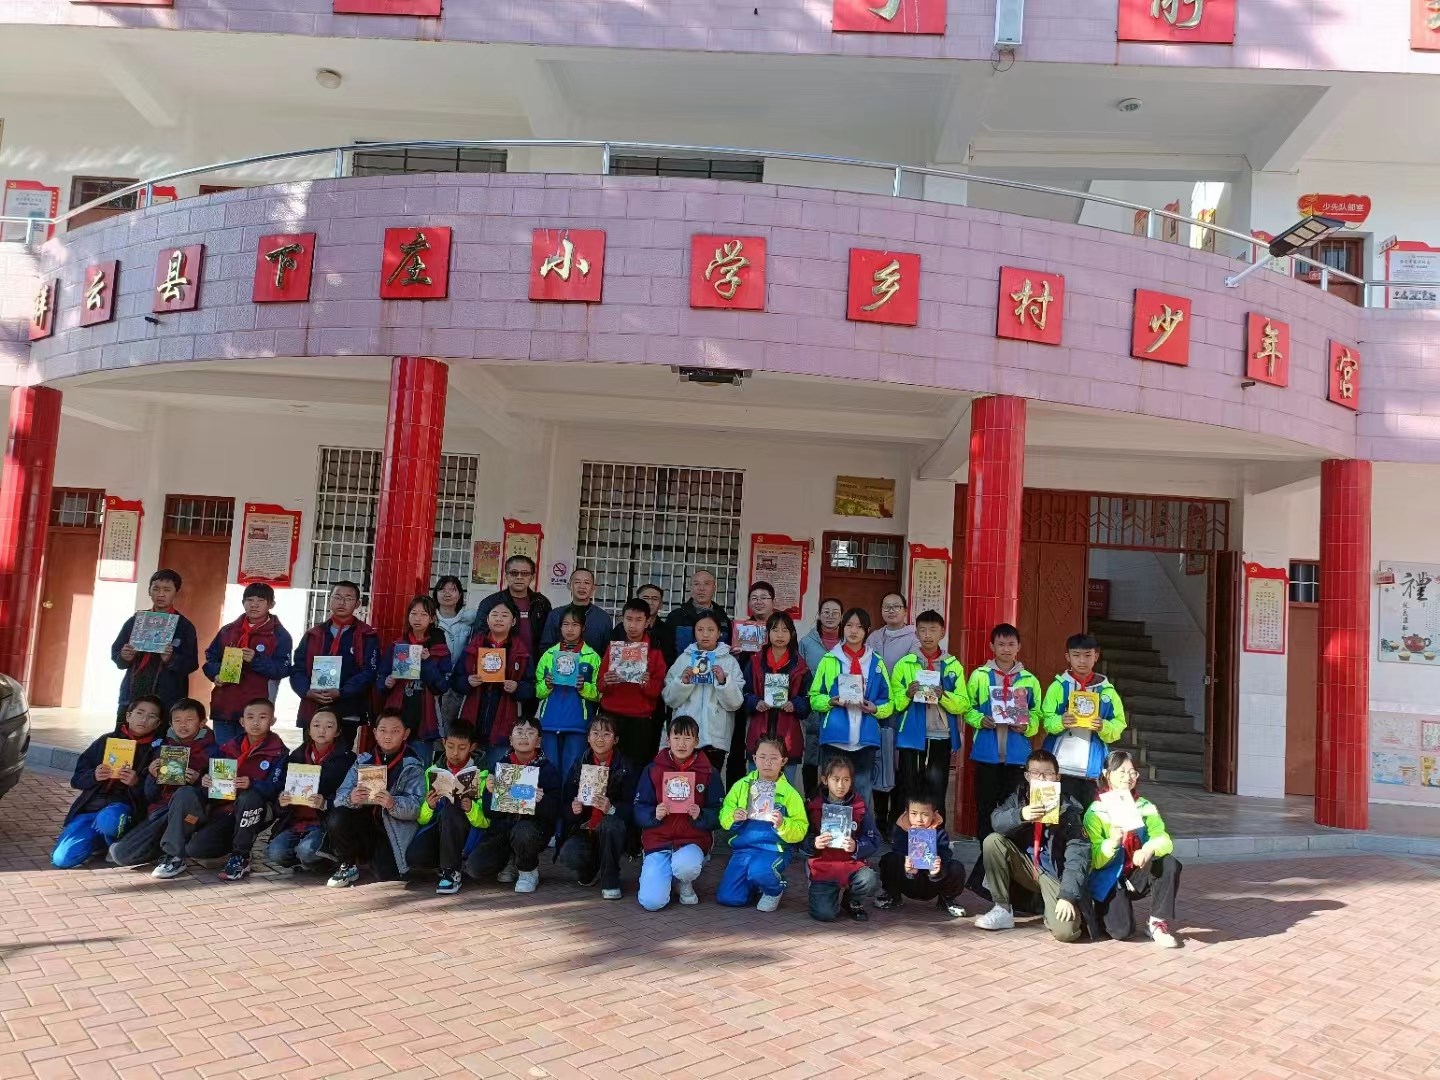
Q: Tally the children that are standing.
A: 13